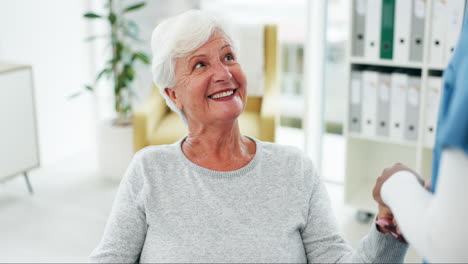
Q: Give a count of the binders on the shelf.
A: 13